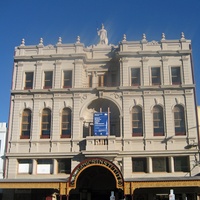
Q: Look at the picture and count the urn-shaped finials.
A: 8